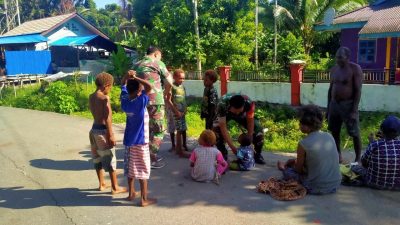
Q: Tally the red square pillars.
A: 2